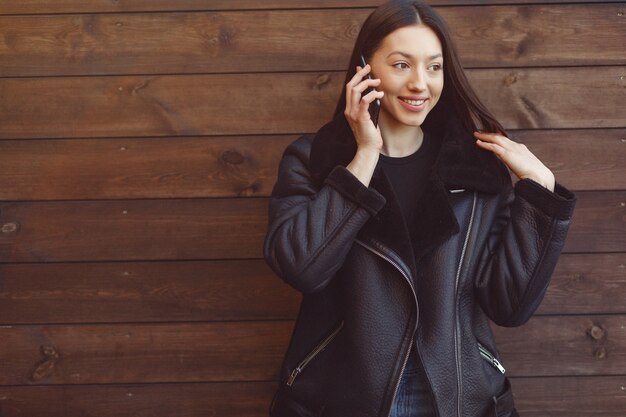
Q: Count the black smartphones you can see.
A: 1